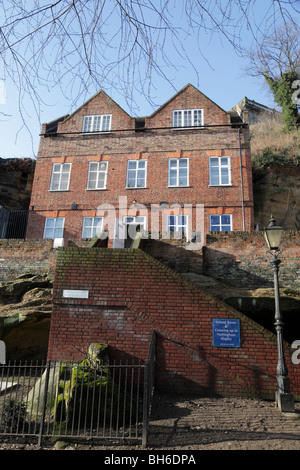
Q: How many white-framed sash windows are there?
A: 11